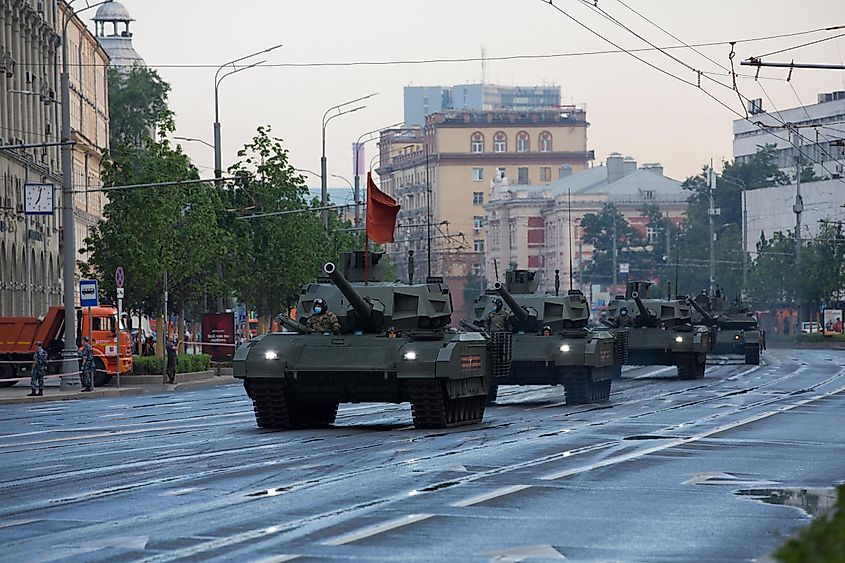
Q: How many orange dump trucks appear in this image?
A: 1